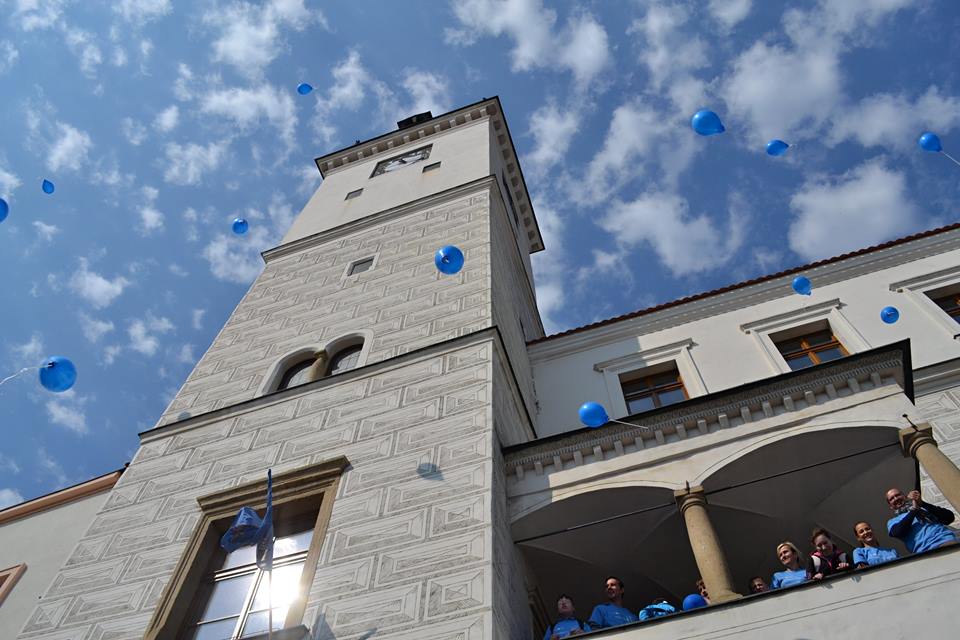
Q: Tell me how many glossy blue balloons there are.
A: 13